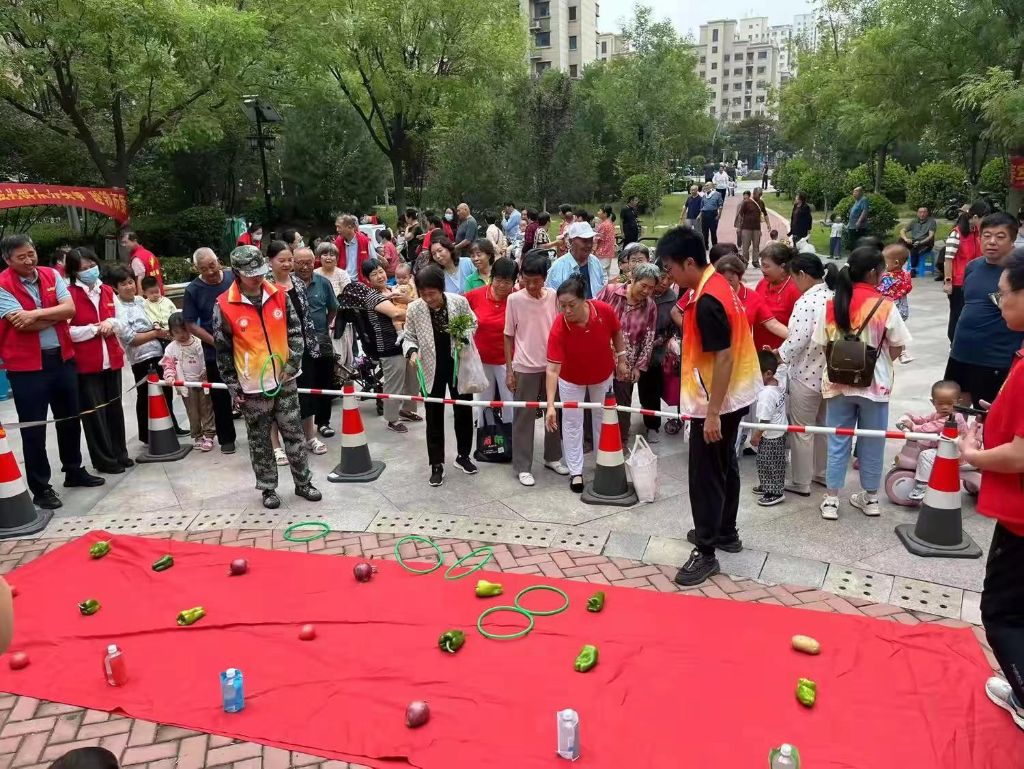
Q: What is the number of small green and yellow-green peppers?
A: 9